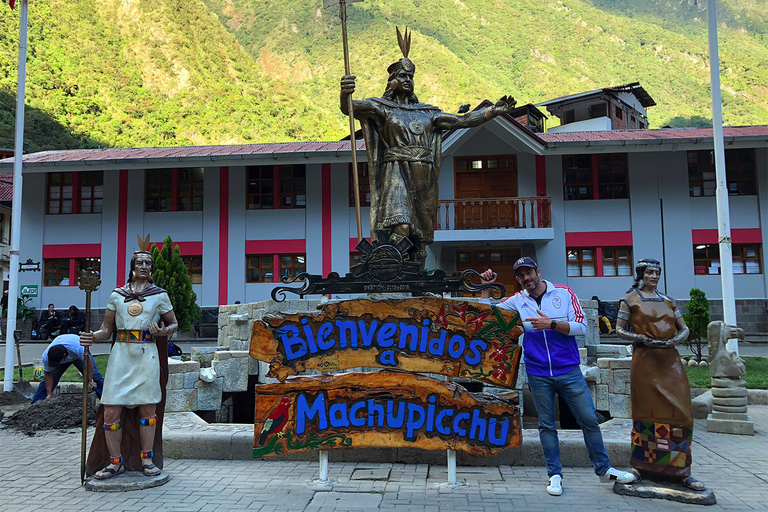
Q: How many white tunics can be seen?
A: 1